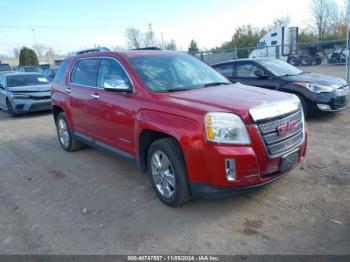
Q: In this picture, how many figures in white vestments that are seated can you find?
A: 0